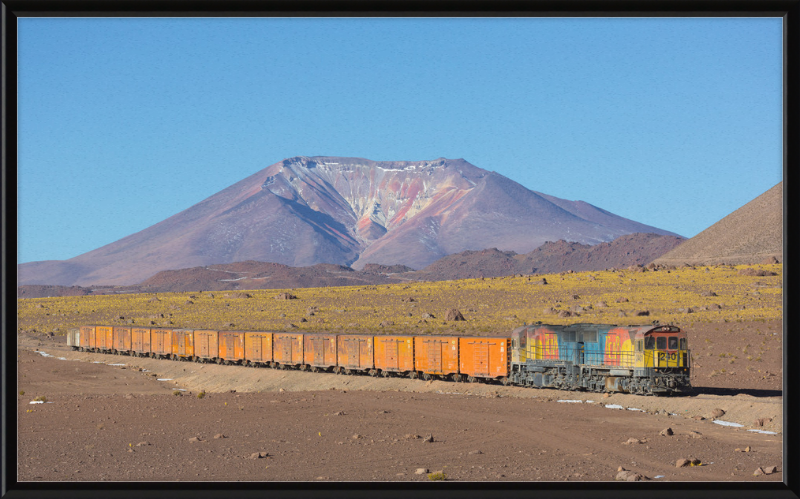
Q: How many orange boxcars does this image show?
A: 15